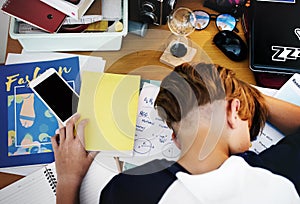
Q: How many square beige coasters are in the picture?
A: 1